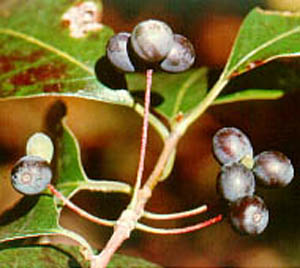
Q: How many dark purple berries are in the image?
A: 8